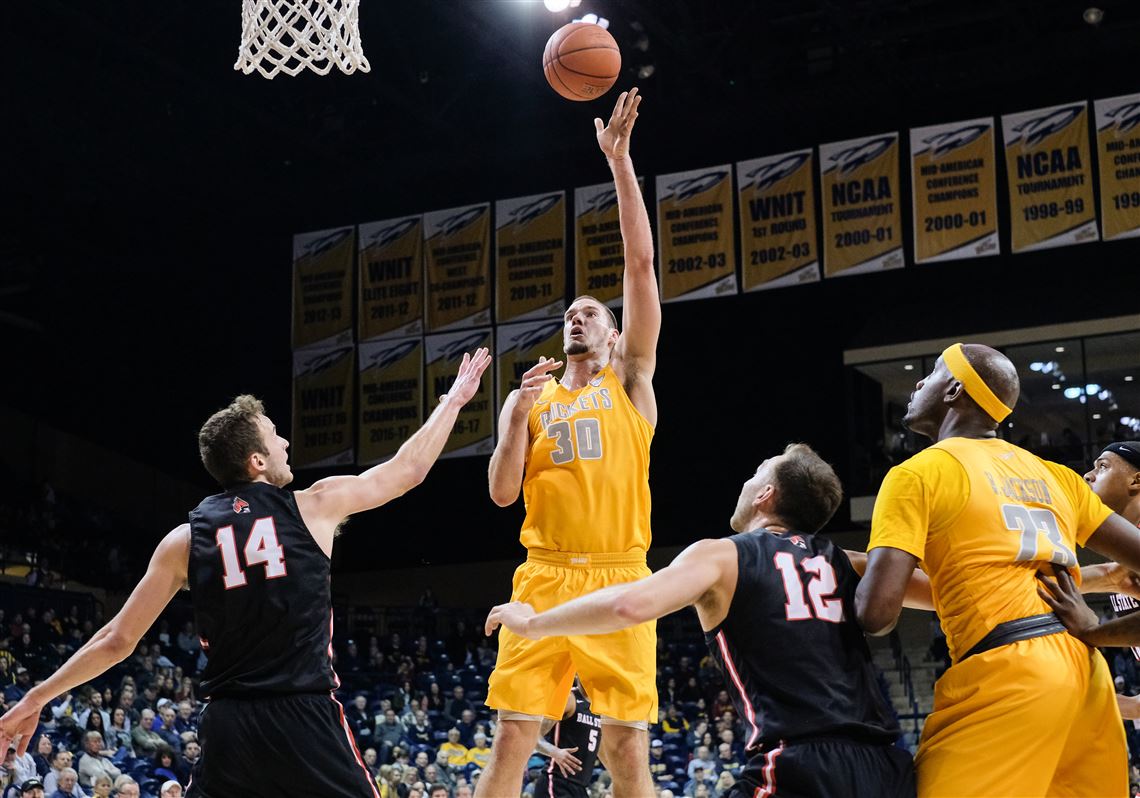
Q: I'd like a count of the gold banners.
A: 15